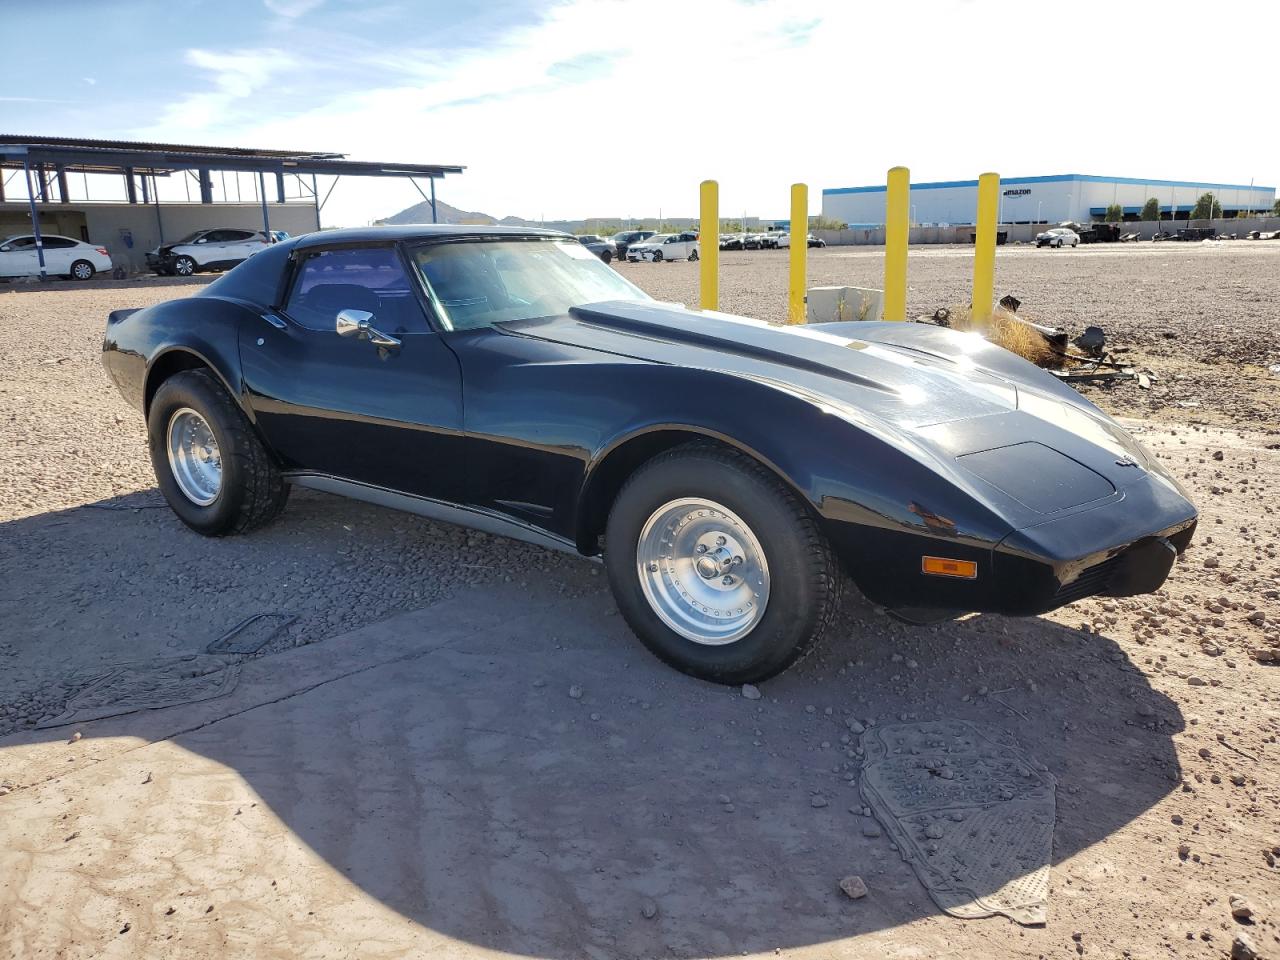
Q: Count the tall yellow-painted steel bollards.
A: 4